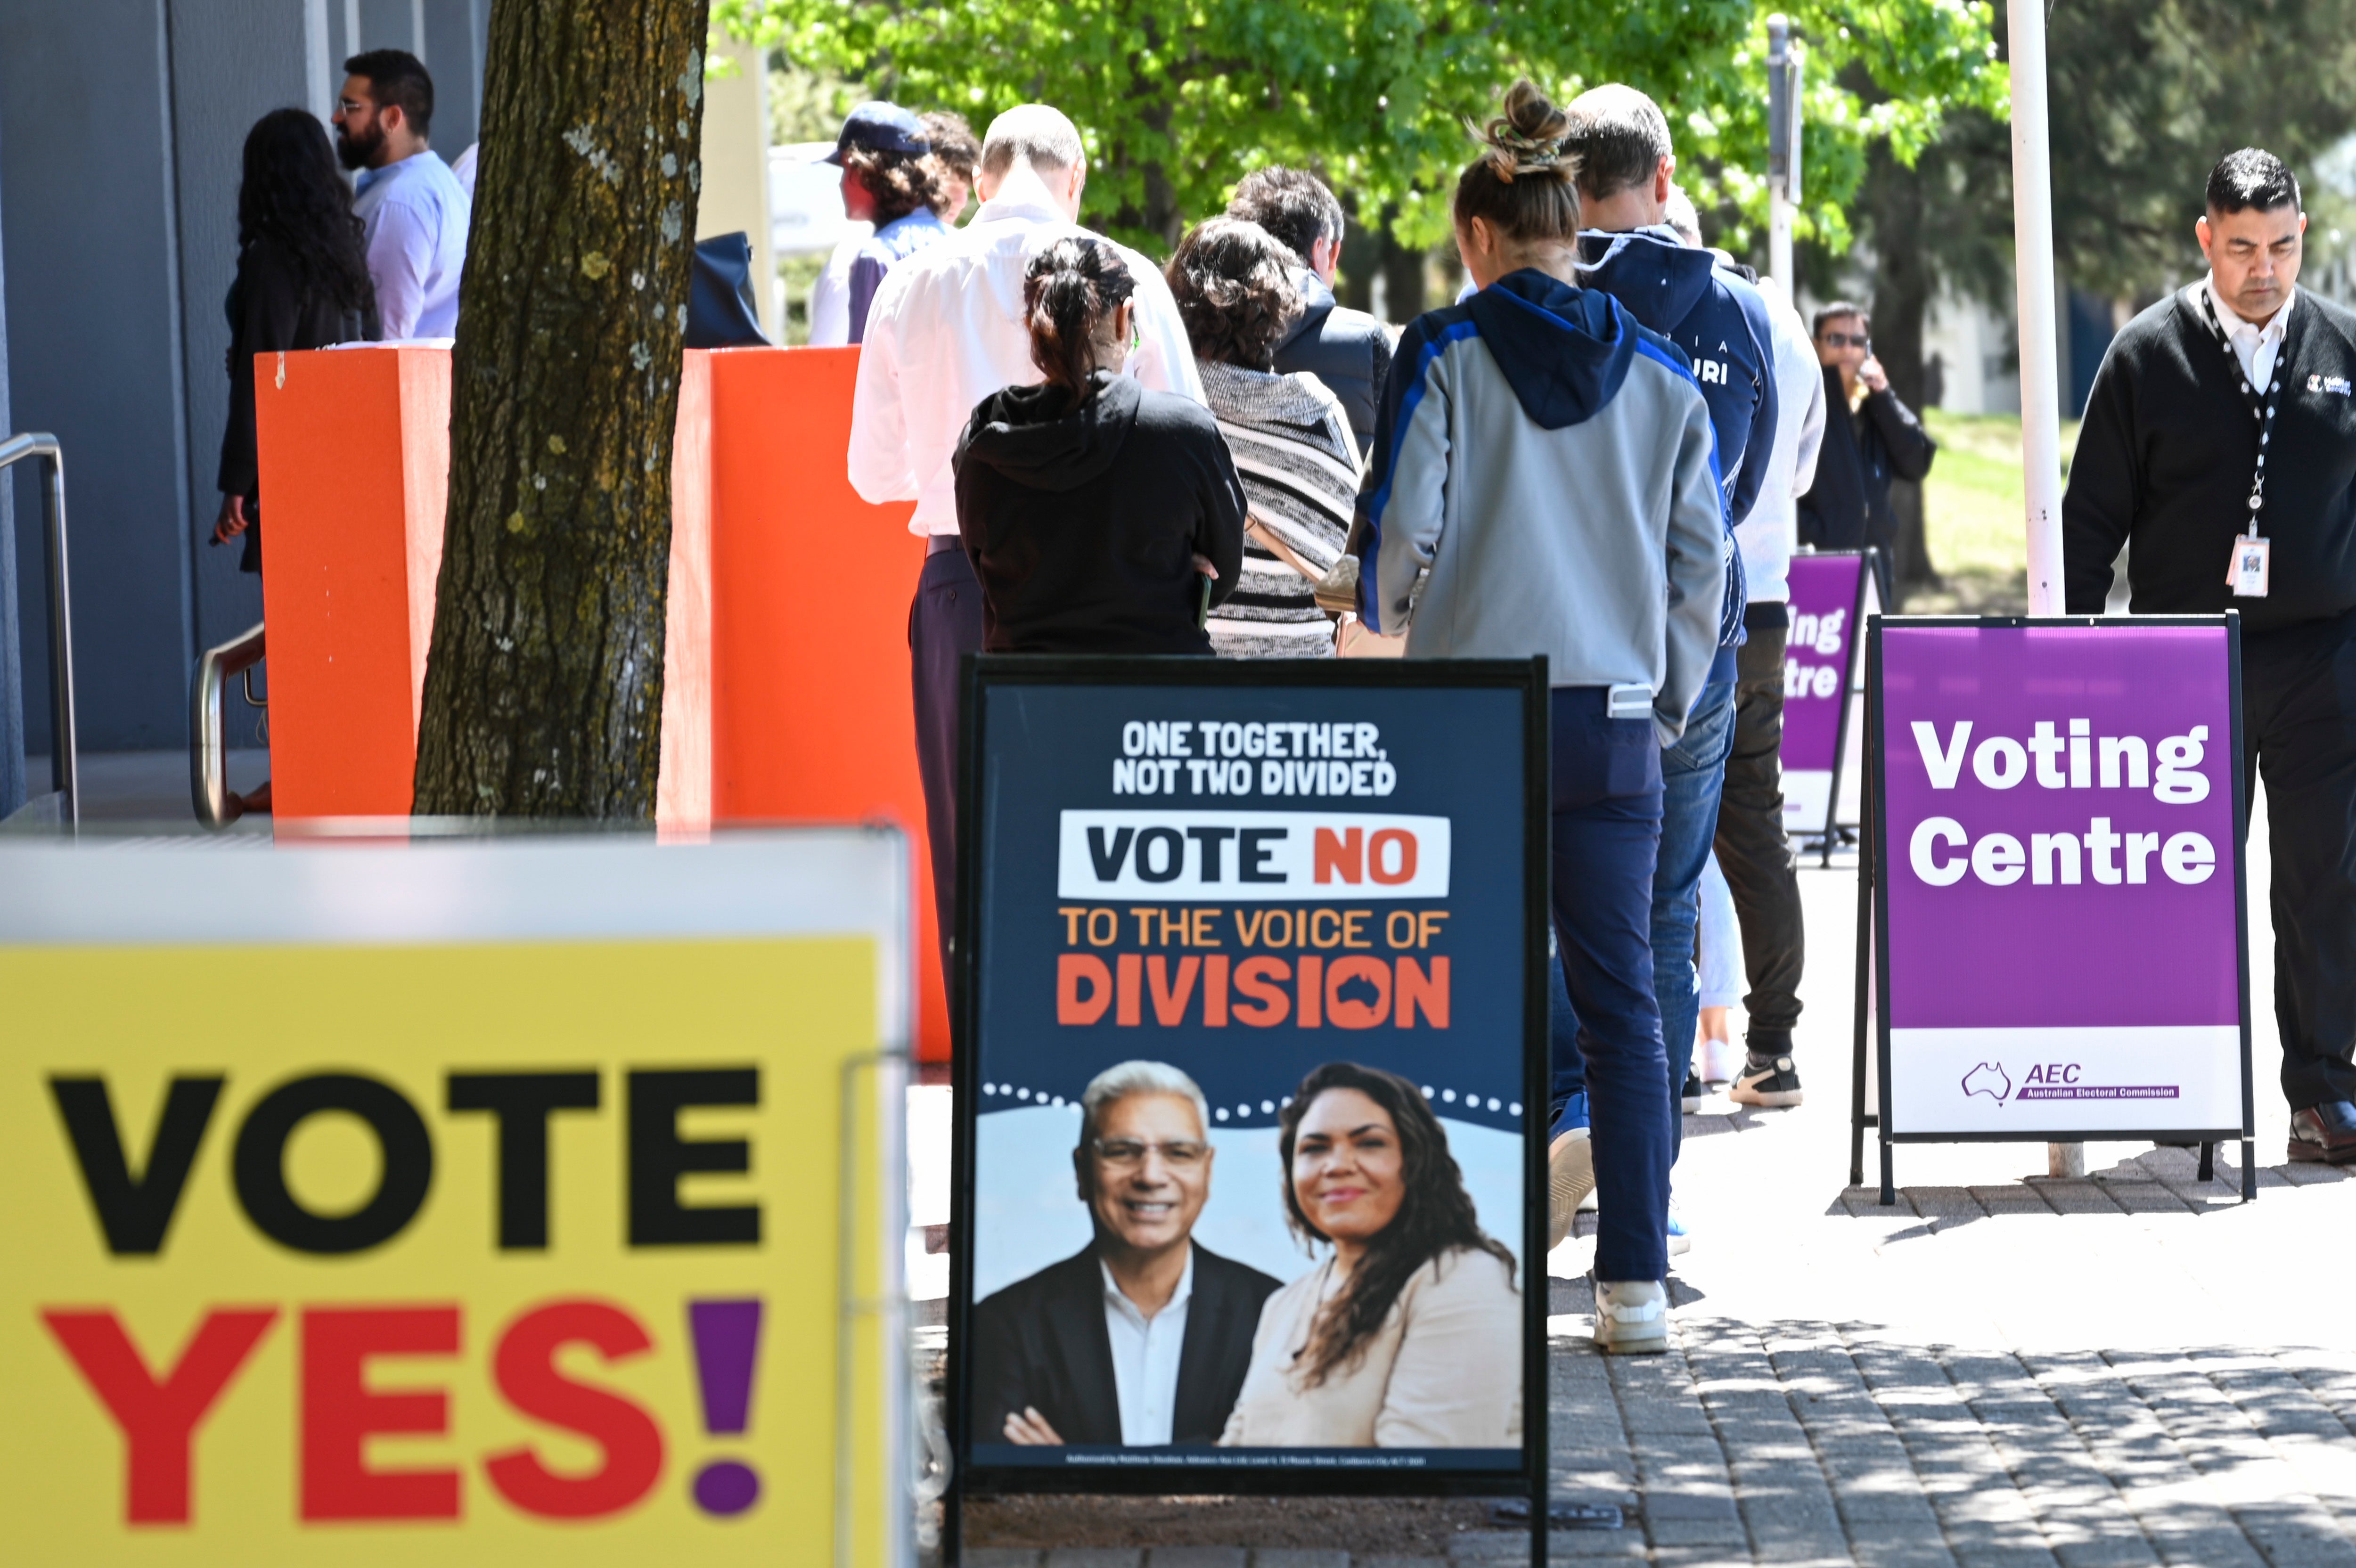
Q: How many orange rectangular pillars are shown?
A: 2